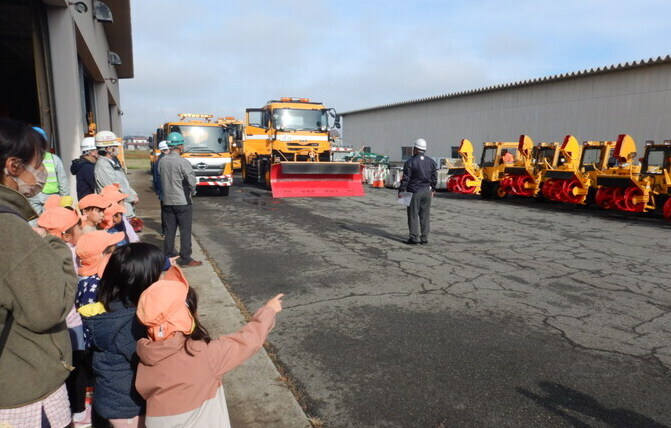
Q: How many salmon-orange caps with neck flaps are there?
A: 7